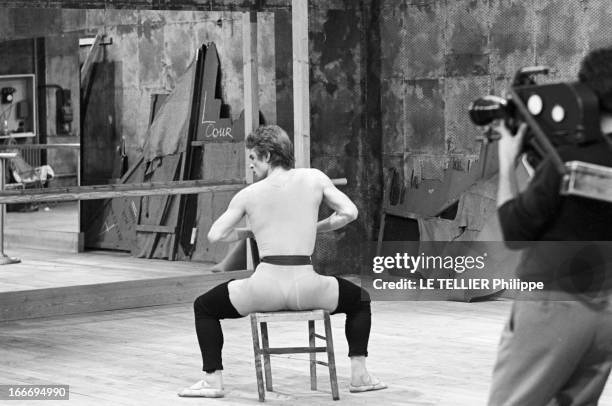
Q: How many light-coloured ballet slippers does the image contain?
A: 2